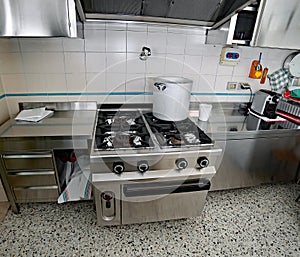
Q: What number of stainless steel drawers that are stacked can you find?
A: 3